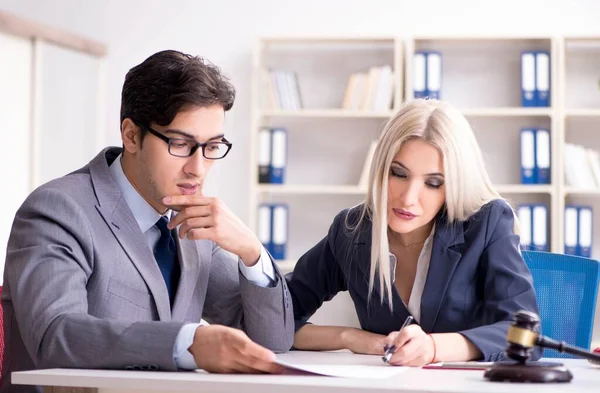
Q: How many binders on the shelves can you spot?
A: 14